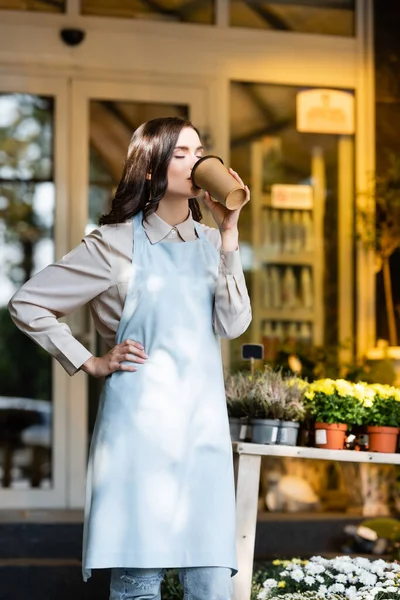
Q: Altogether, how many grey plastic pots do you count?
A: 3